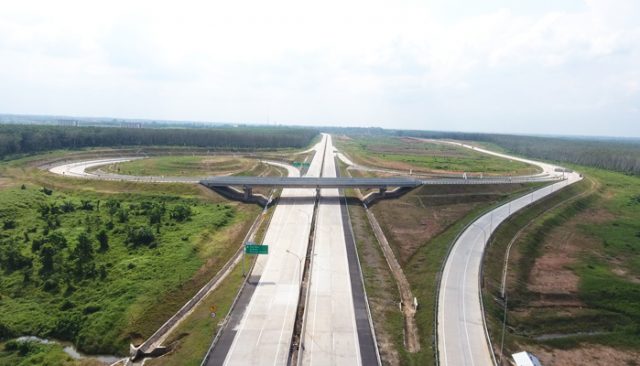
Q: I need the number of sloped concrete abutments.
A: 2